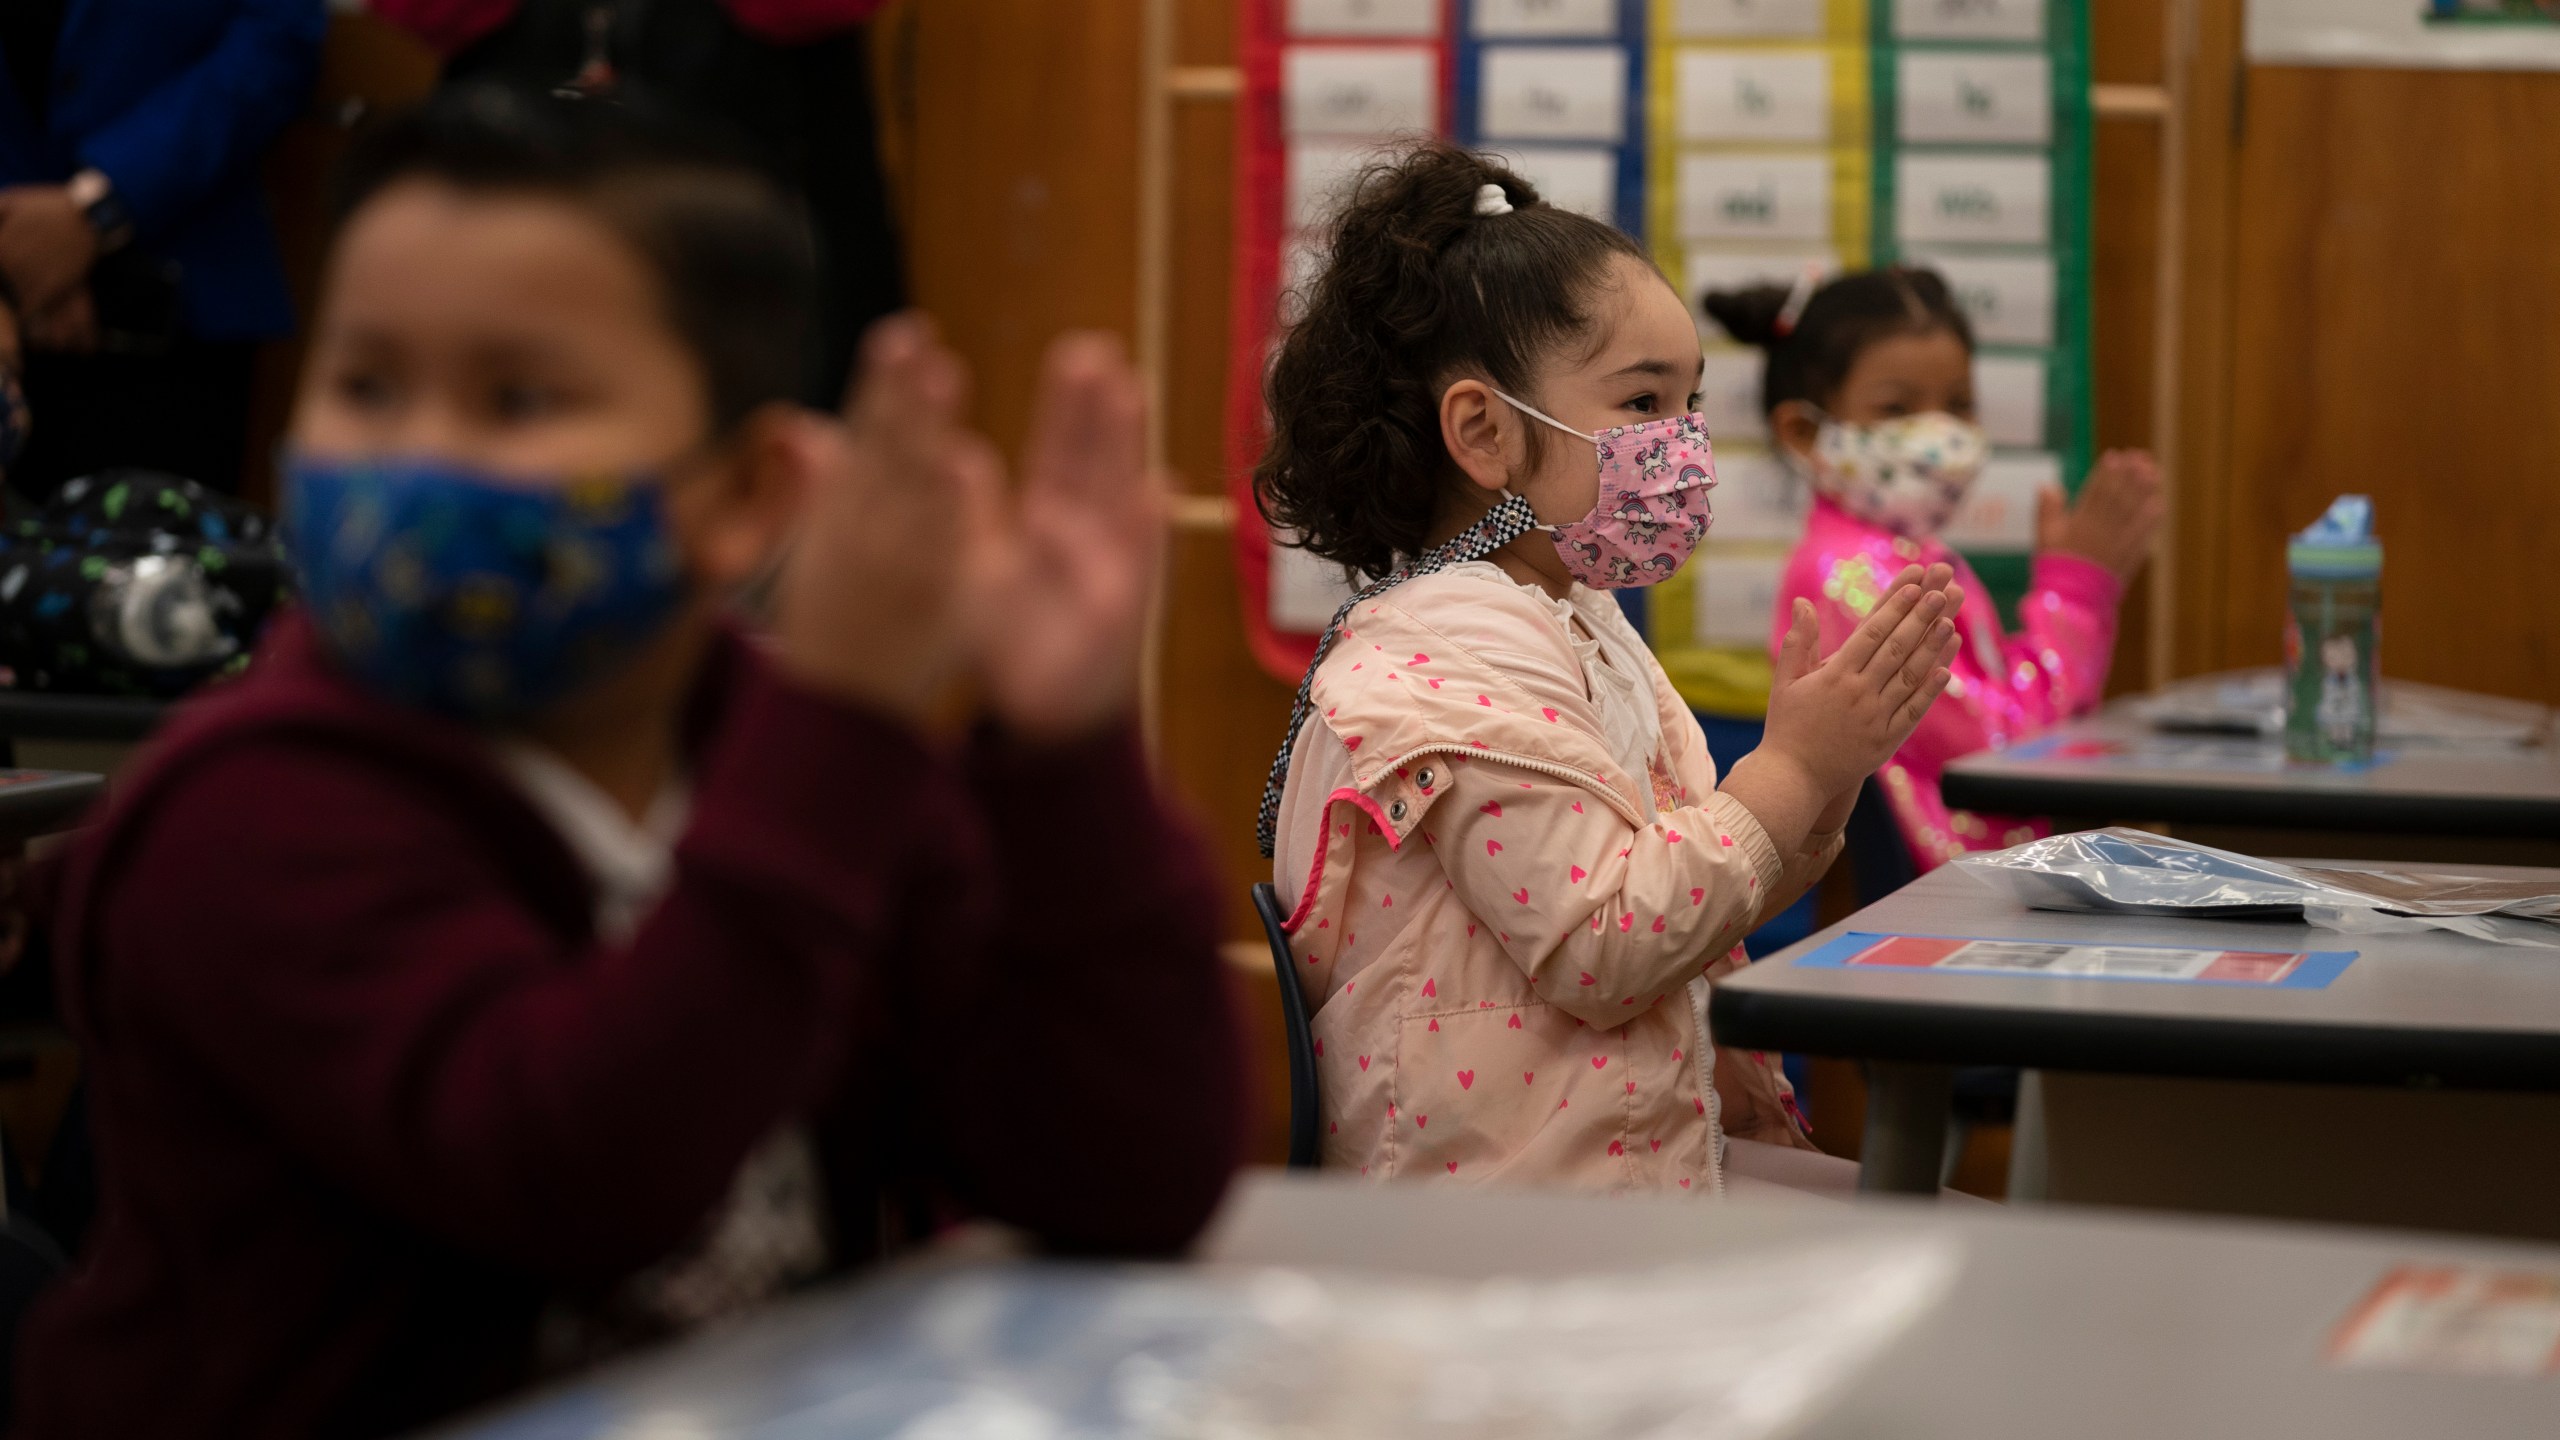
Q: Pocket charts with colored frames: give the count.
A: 4